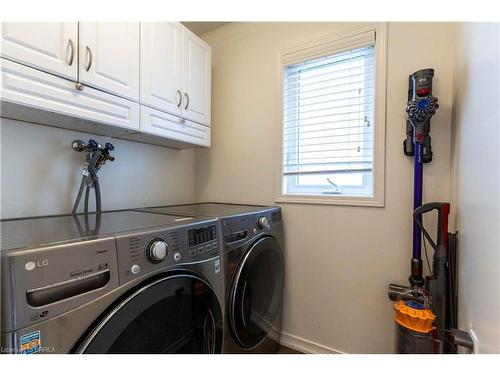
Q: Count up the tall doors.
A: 4